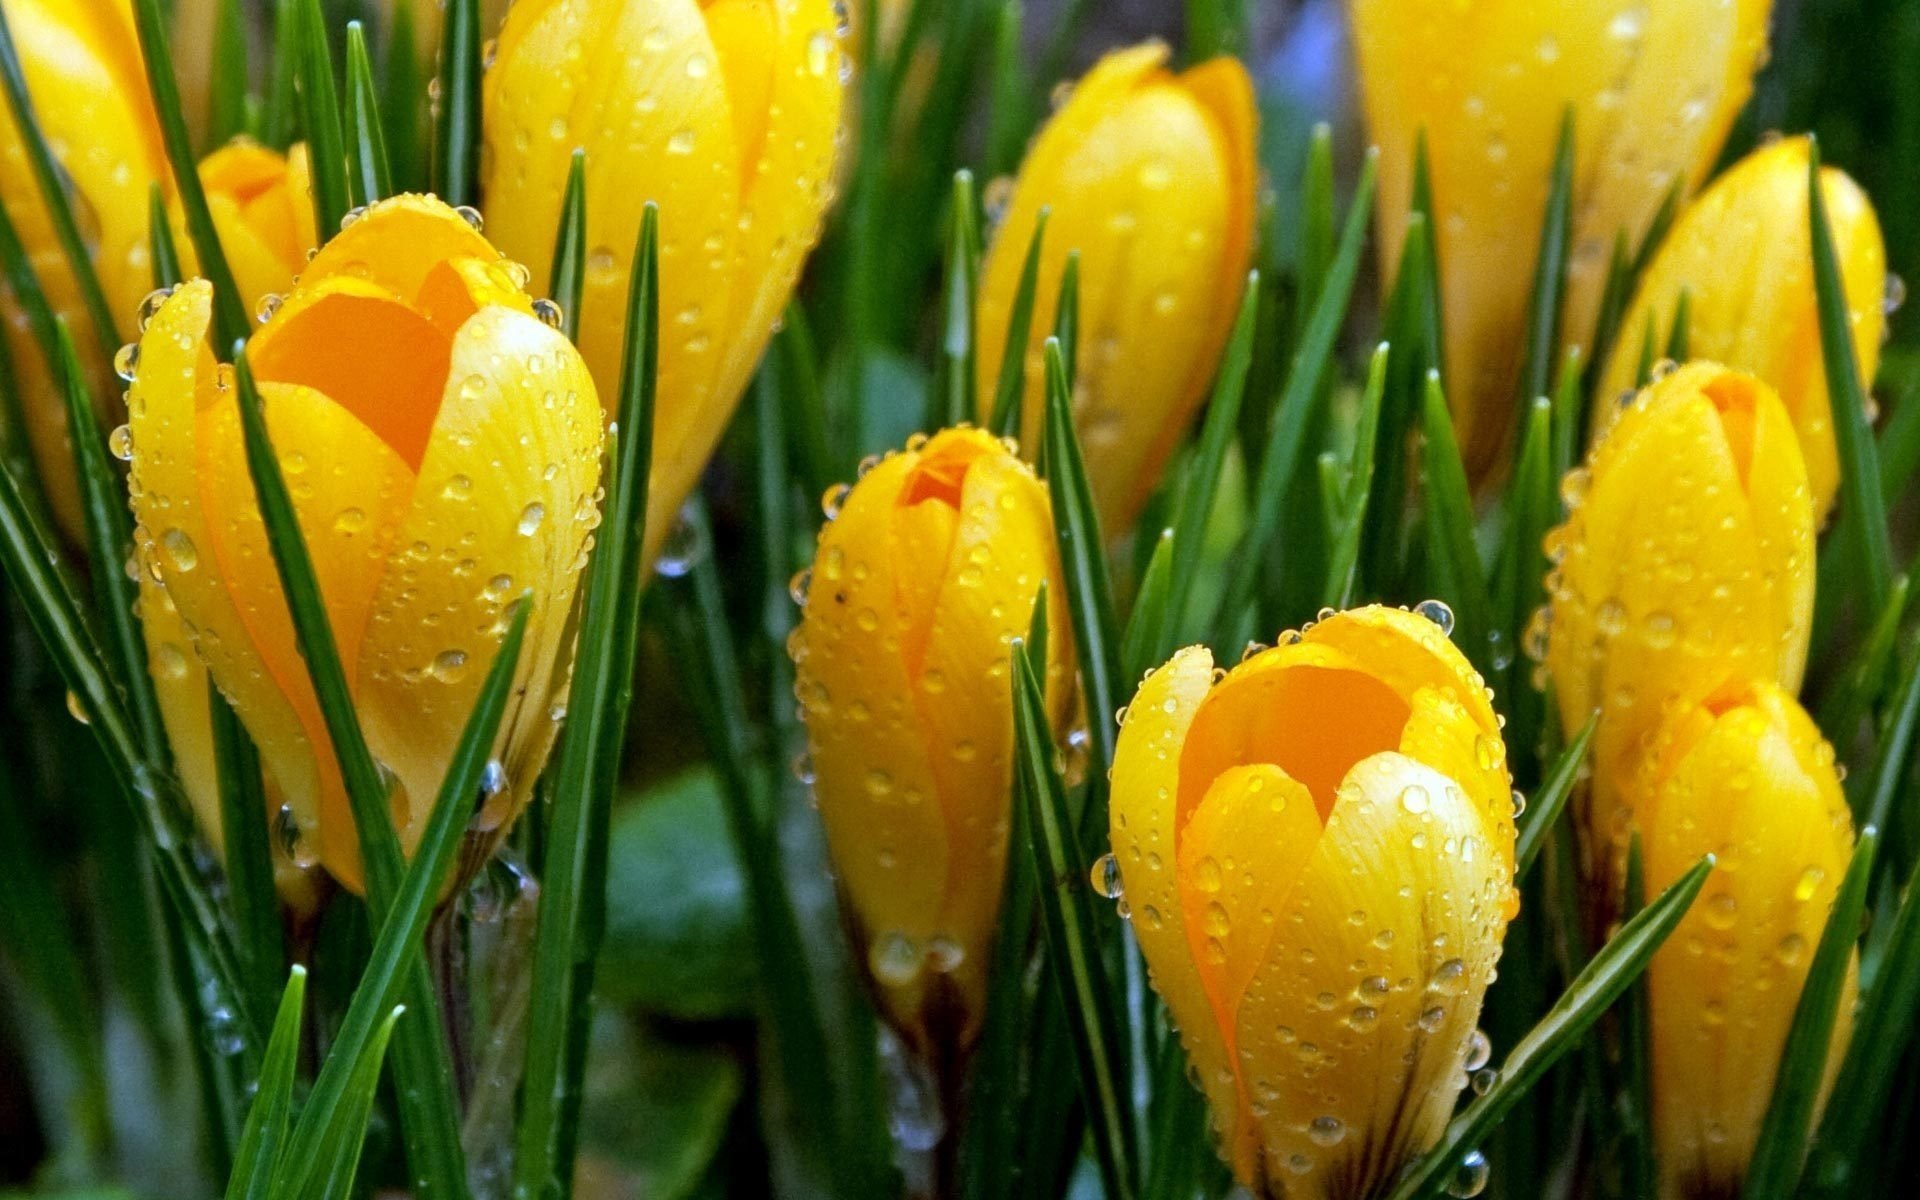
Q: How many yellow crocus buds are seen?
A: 11